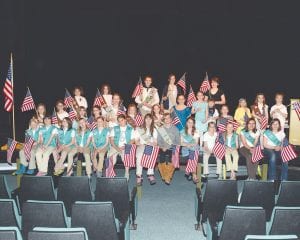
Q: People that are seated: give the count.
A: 13